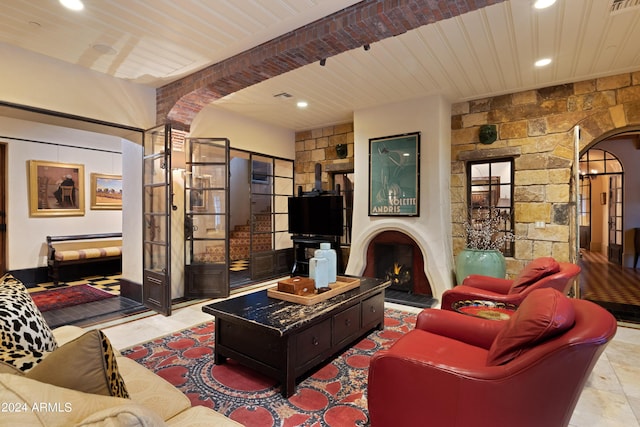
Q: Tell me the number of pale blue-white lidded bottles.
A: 2